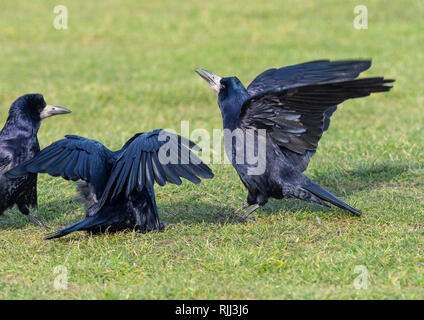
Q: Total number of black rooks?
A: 3